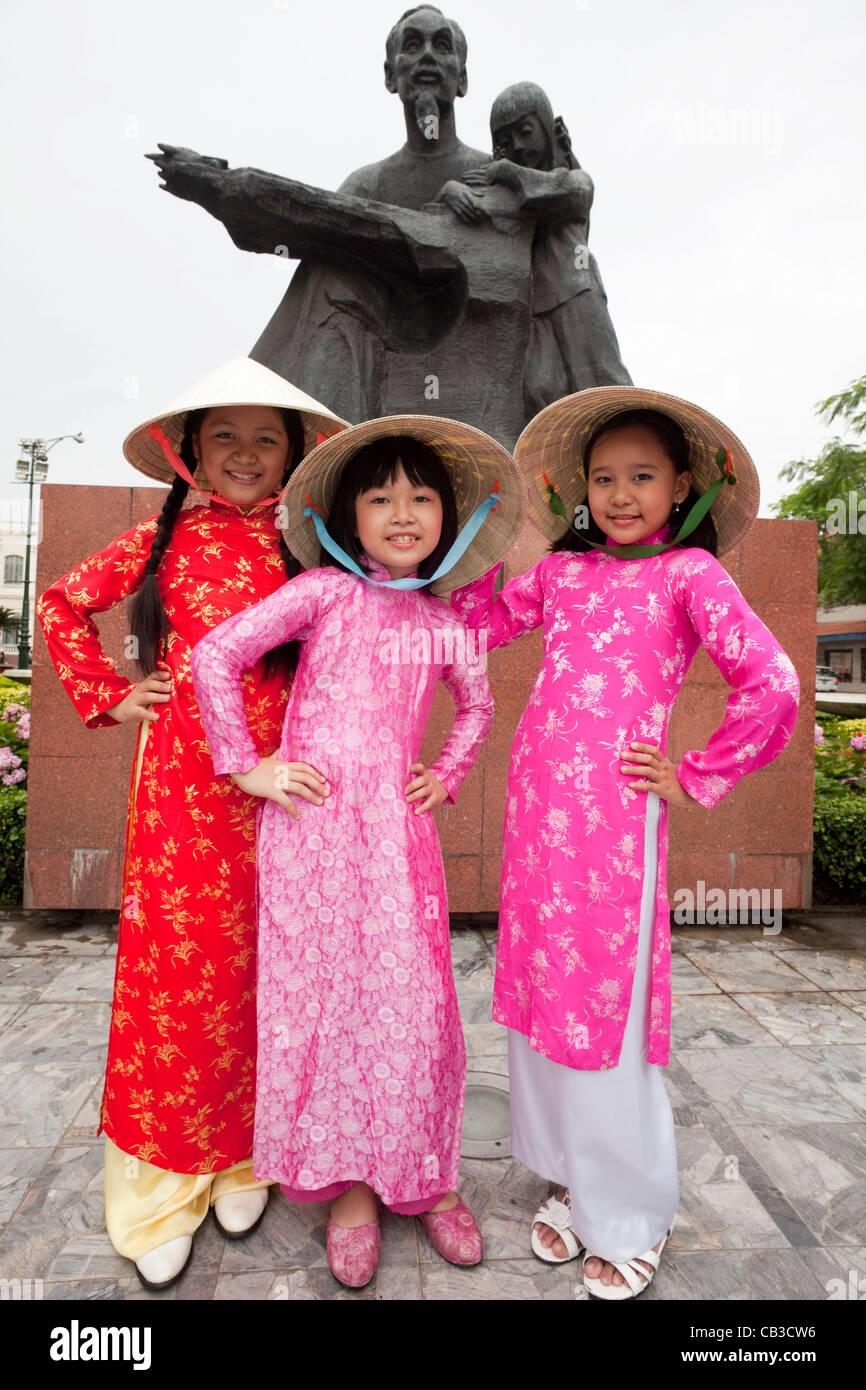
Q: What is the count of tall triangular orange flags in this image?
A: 0